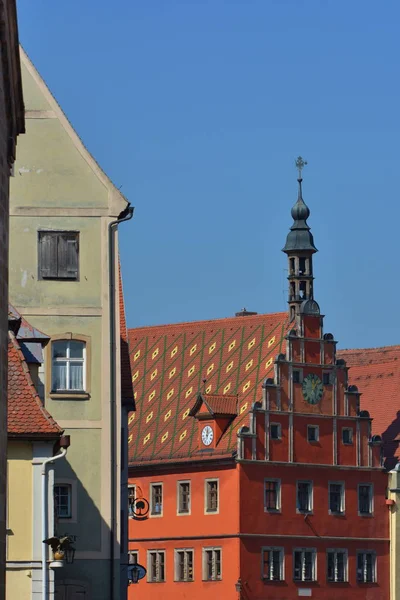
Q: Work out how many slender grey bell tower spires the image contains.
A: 1